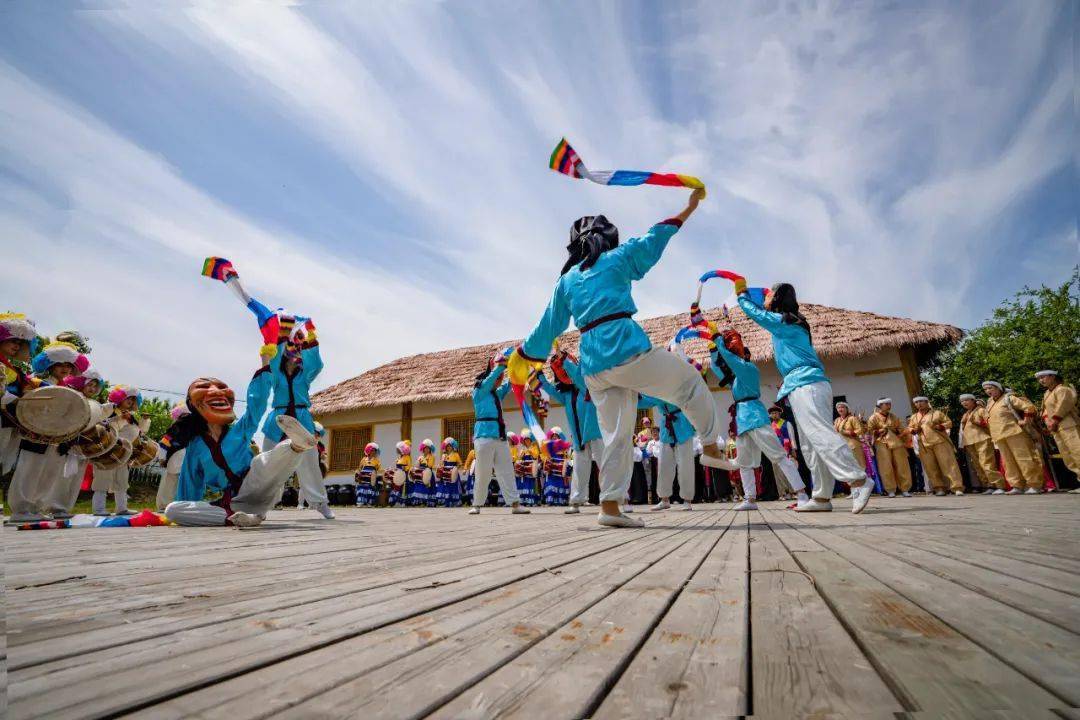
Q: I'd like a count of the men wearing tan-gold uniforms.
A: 6